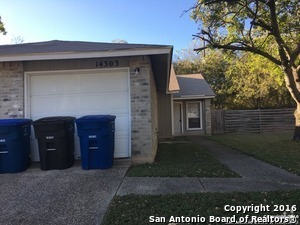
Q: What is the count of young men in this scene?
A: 0